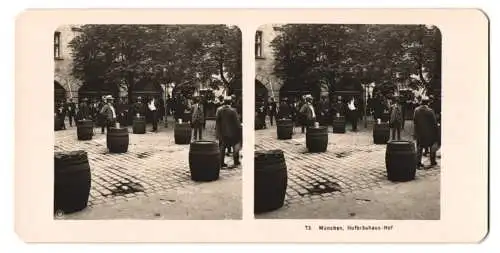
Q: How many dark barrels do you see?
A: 12